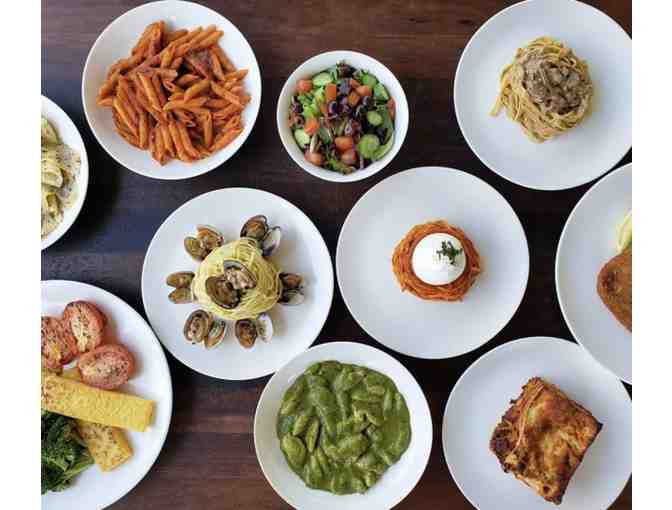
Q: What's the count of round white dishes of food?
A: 10